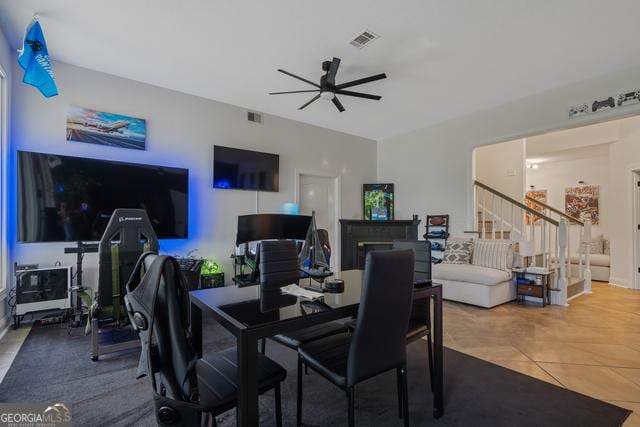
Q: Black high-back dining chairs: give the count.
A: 4